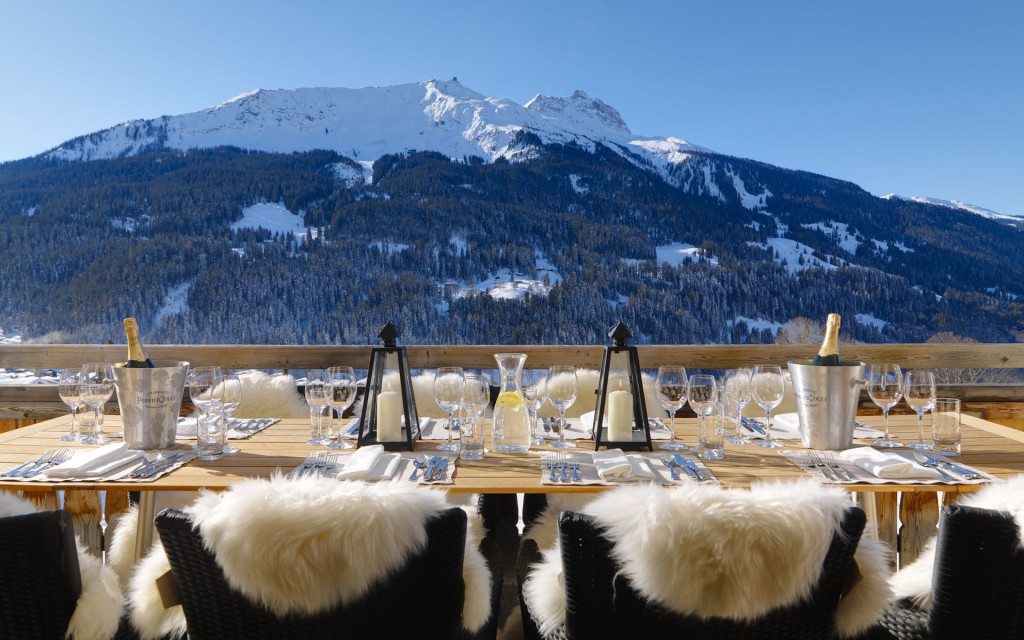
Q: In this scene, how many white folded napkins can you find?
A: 8